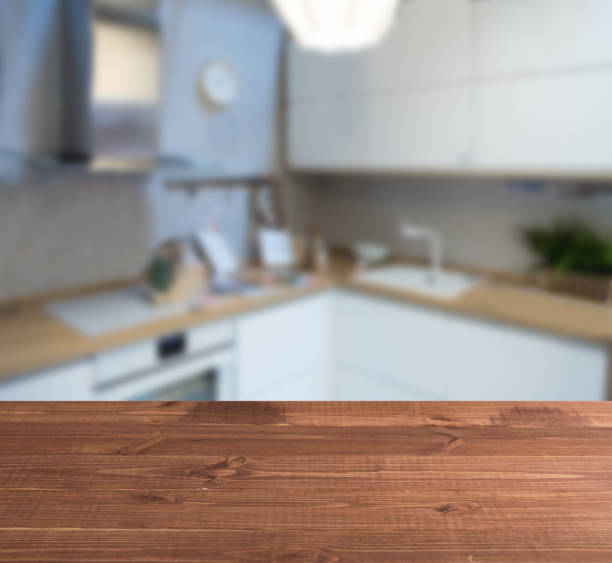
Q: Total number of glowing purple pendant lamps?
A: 0